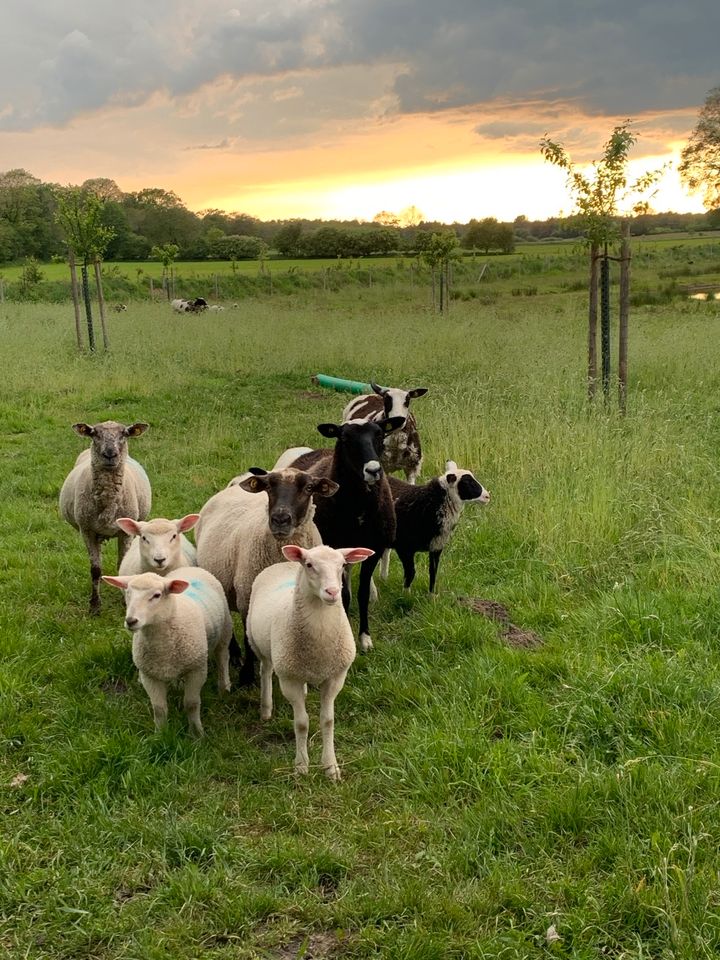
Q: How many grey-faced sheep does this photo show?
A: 2